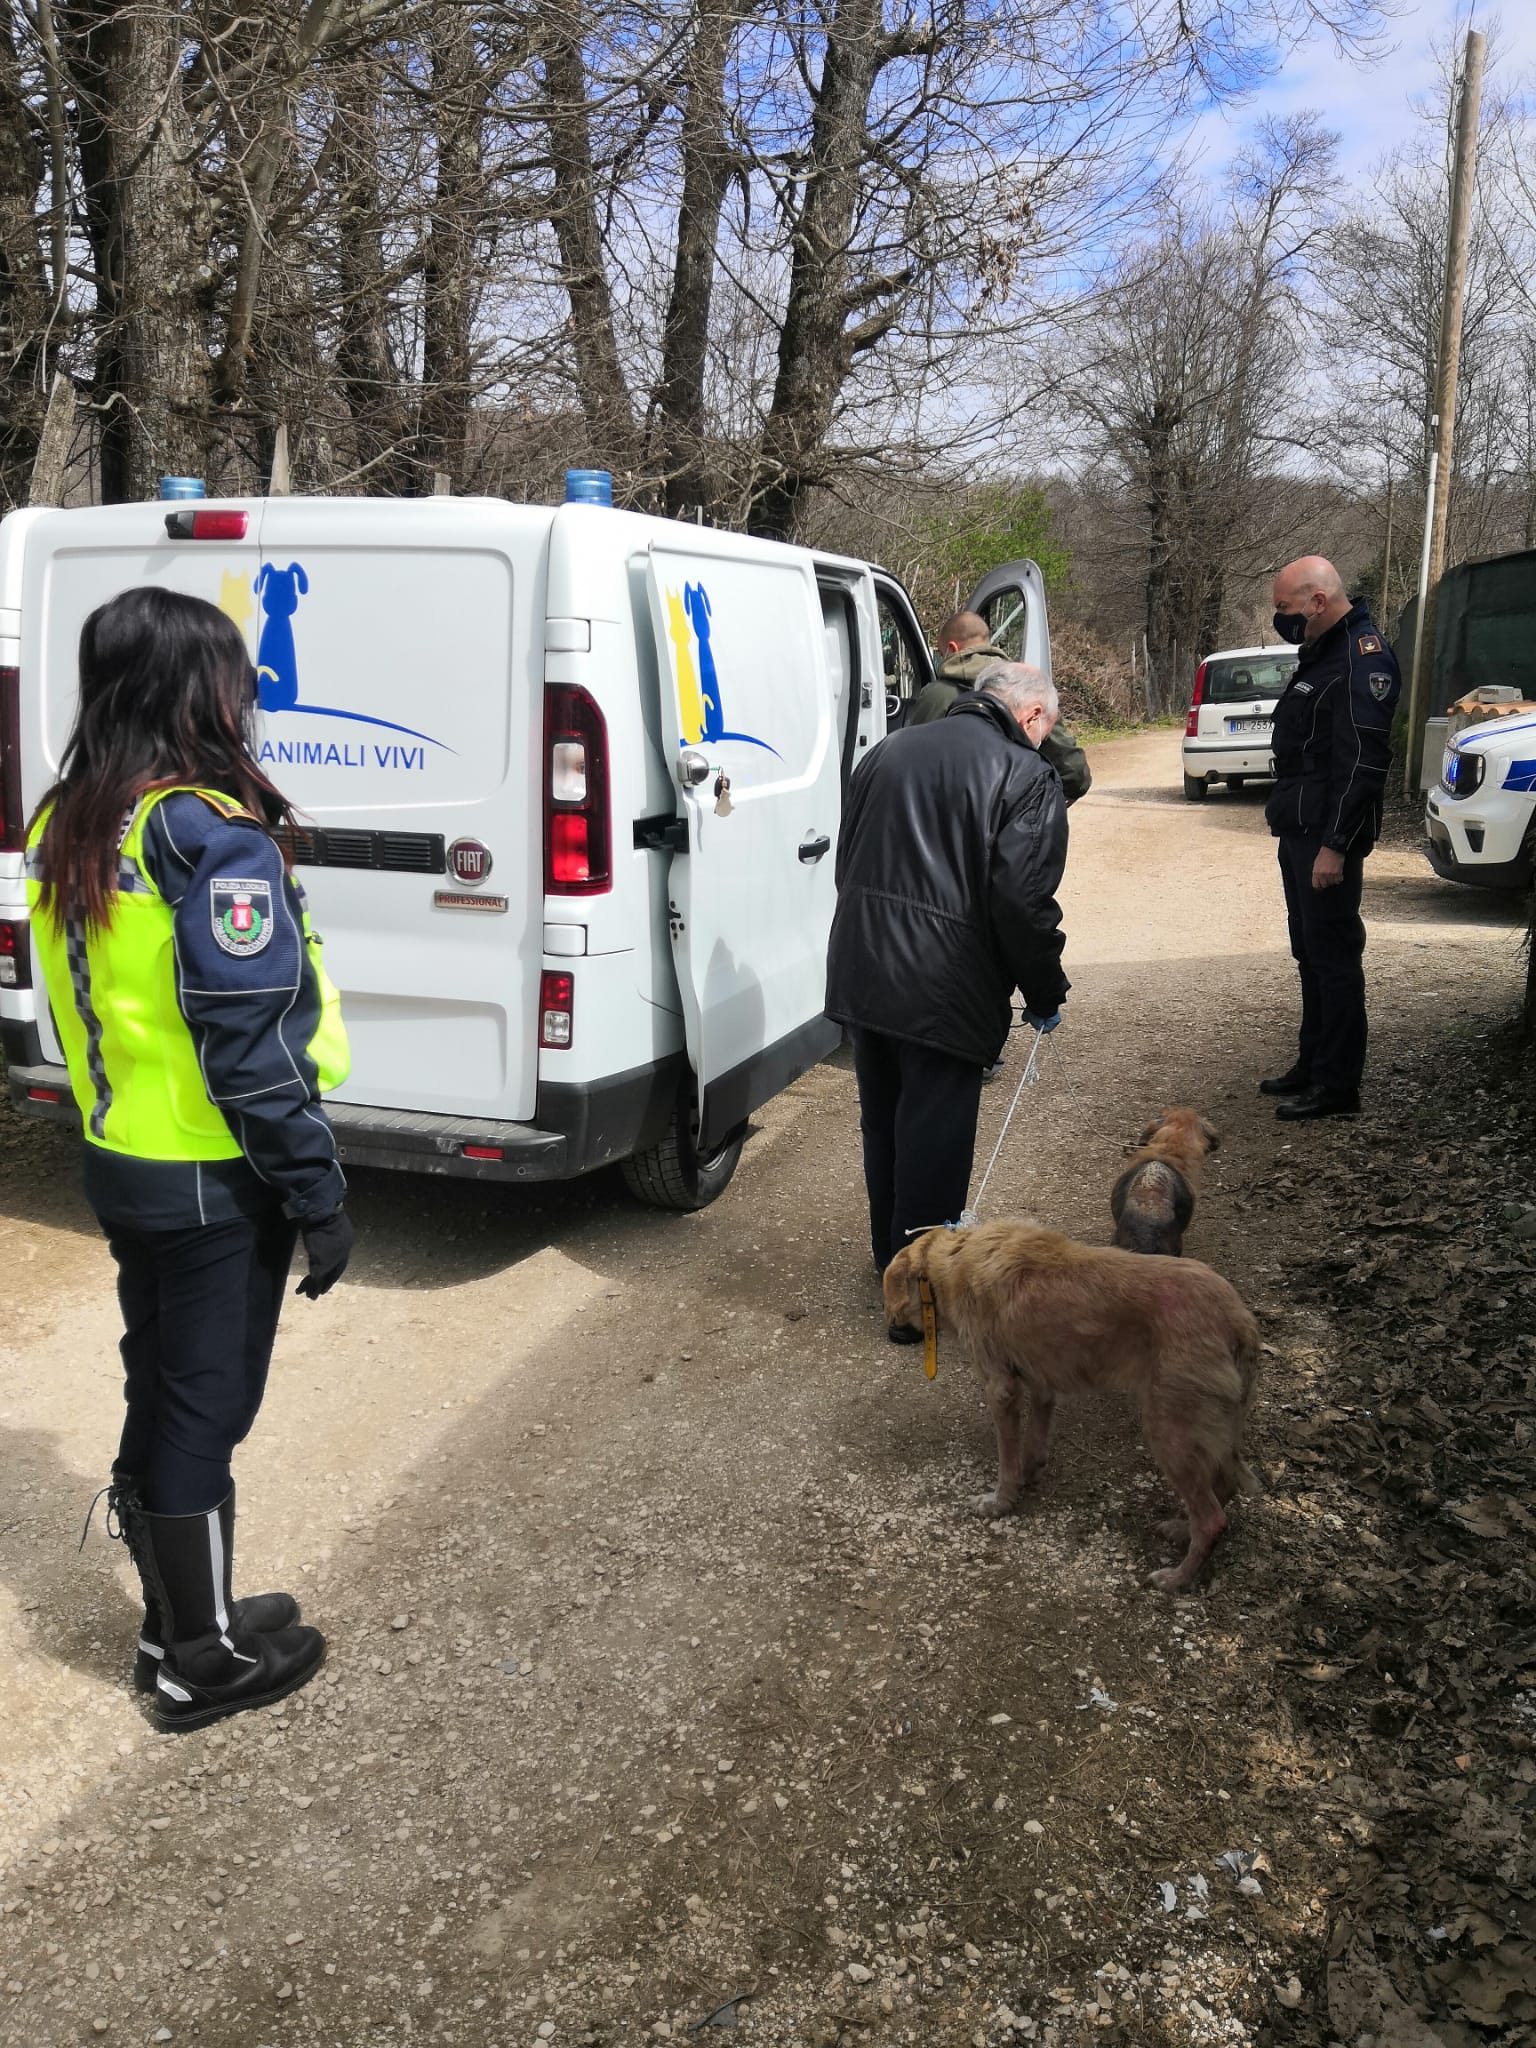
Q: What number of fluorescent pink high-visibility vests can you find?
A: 0